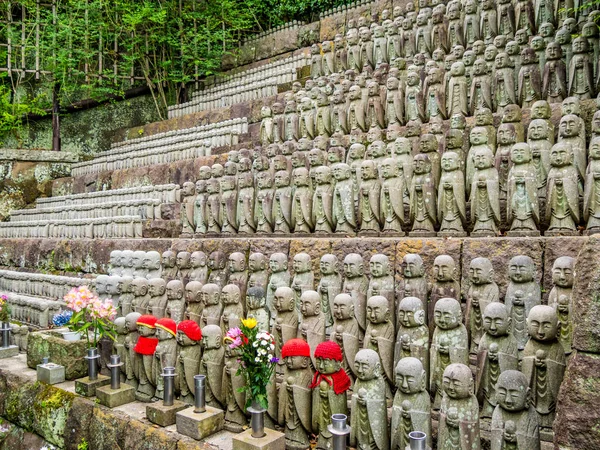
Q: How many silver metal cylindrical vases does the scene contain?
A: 8